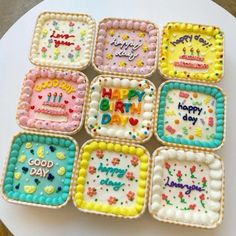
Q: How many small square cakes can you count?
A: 9